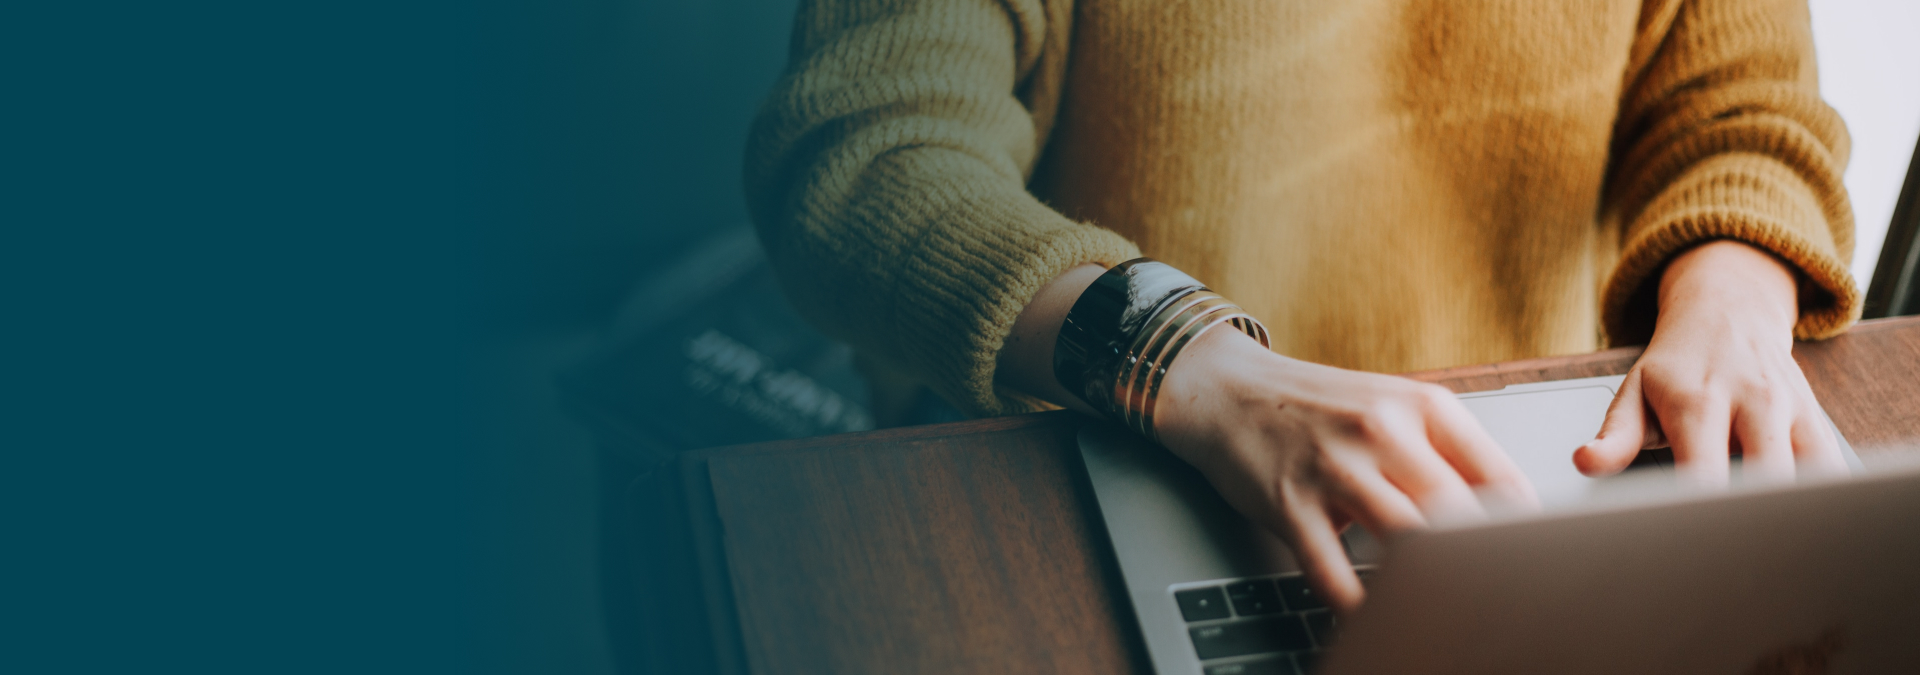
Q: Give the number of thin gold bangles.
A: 3